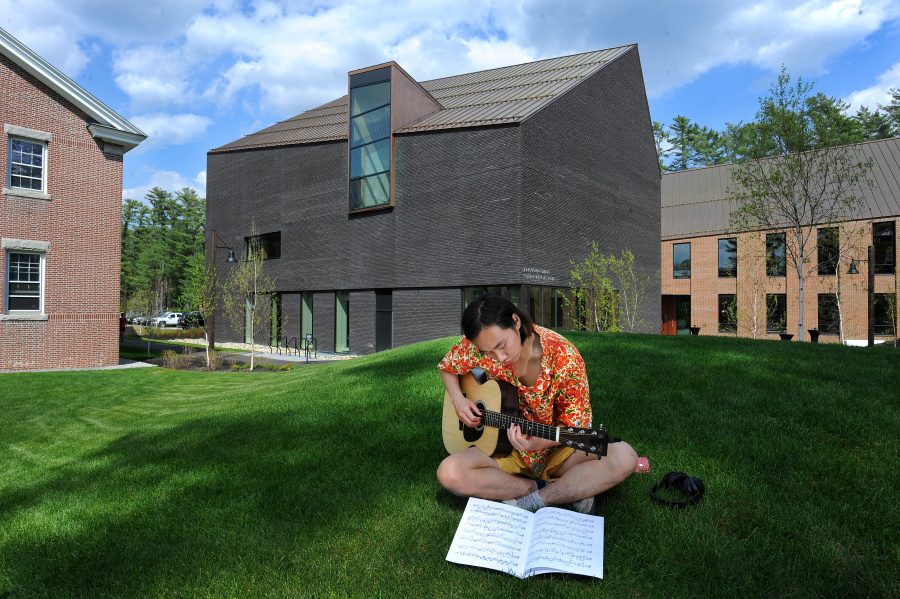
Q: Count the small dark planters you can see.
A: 3